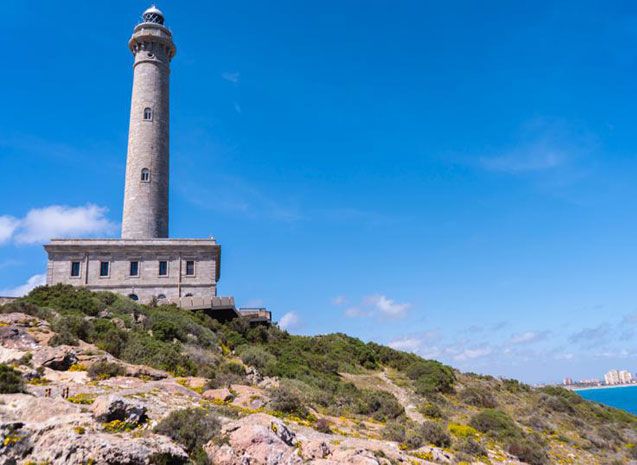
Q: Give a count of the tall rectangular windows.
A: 5